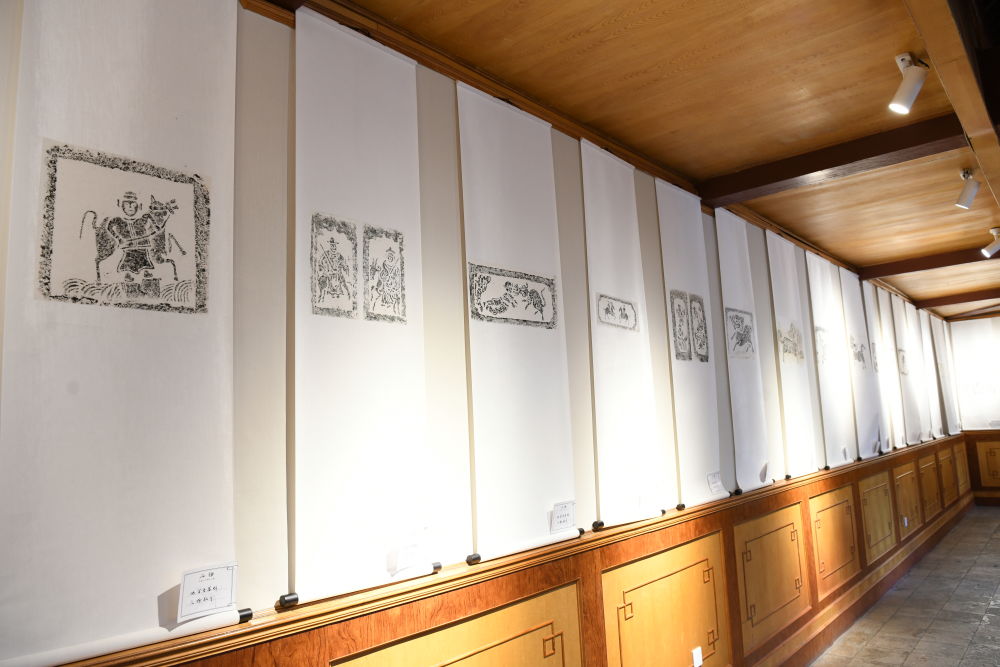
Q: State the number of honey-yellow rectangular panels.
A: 10